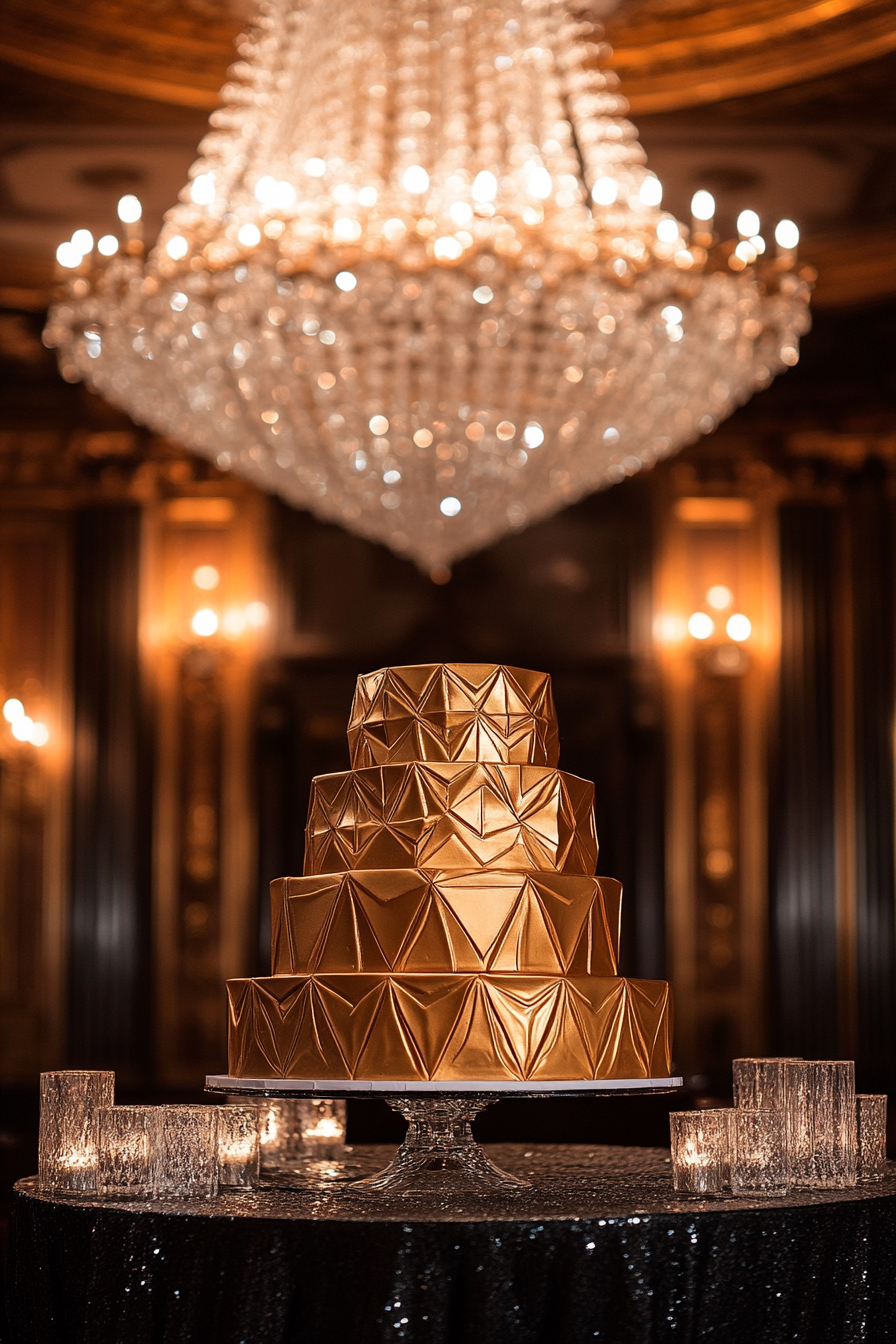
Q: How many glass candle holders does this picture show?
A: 11